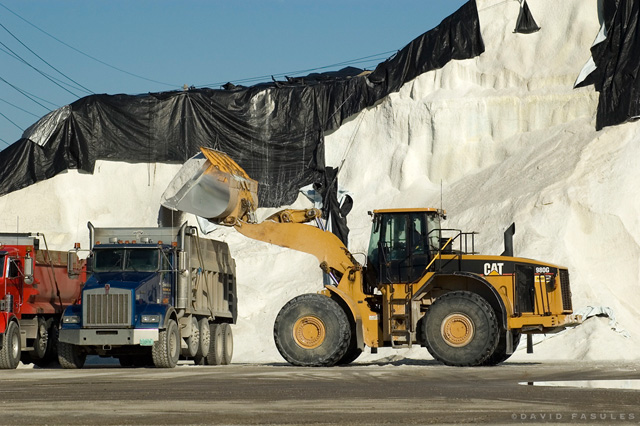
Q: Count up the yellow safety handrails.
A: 1